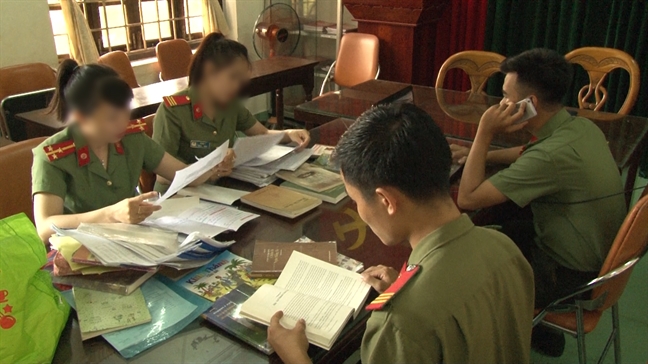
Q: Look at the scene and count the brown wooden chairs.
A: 2